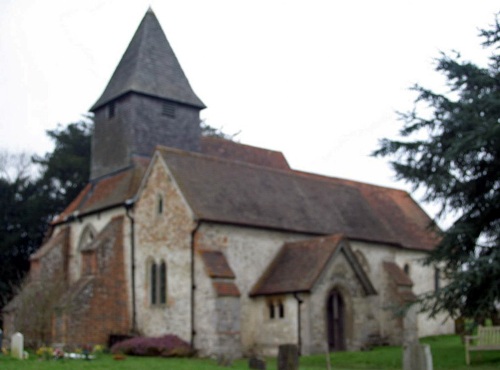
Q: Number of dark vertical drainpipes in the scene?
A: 3